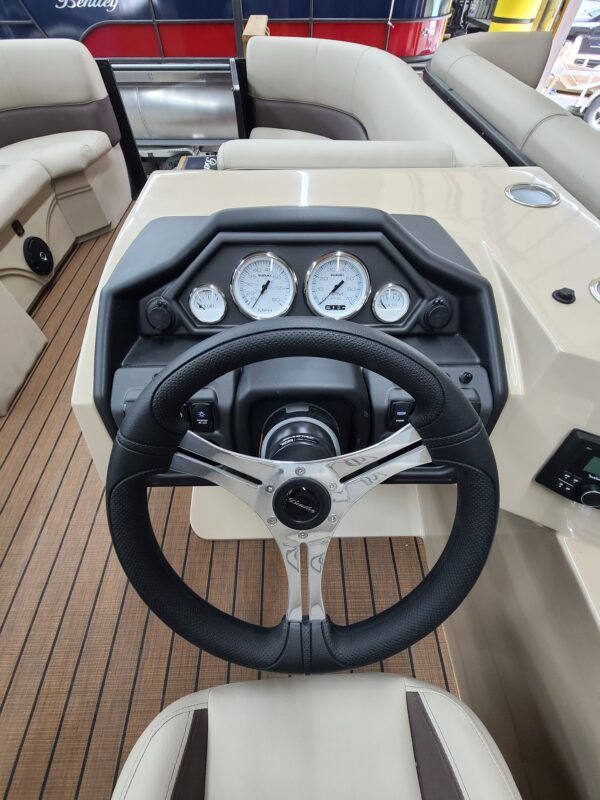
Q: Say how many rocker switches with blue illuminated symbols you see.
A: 2